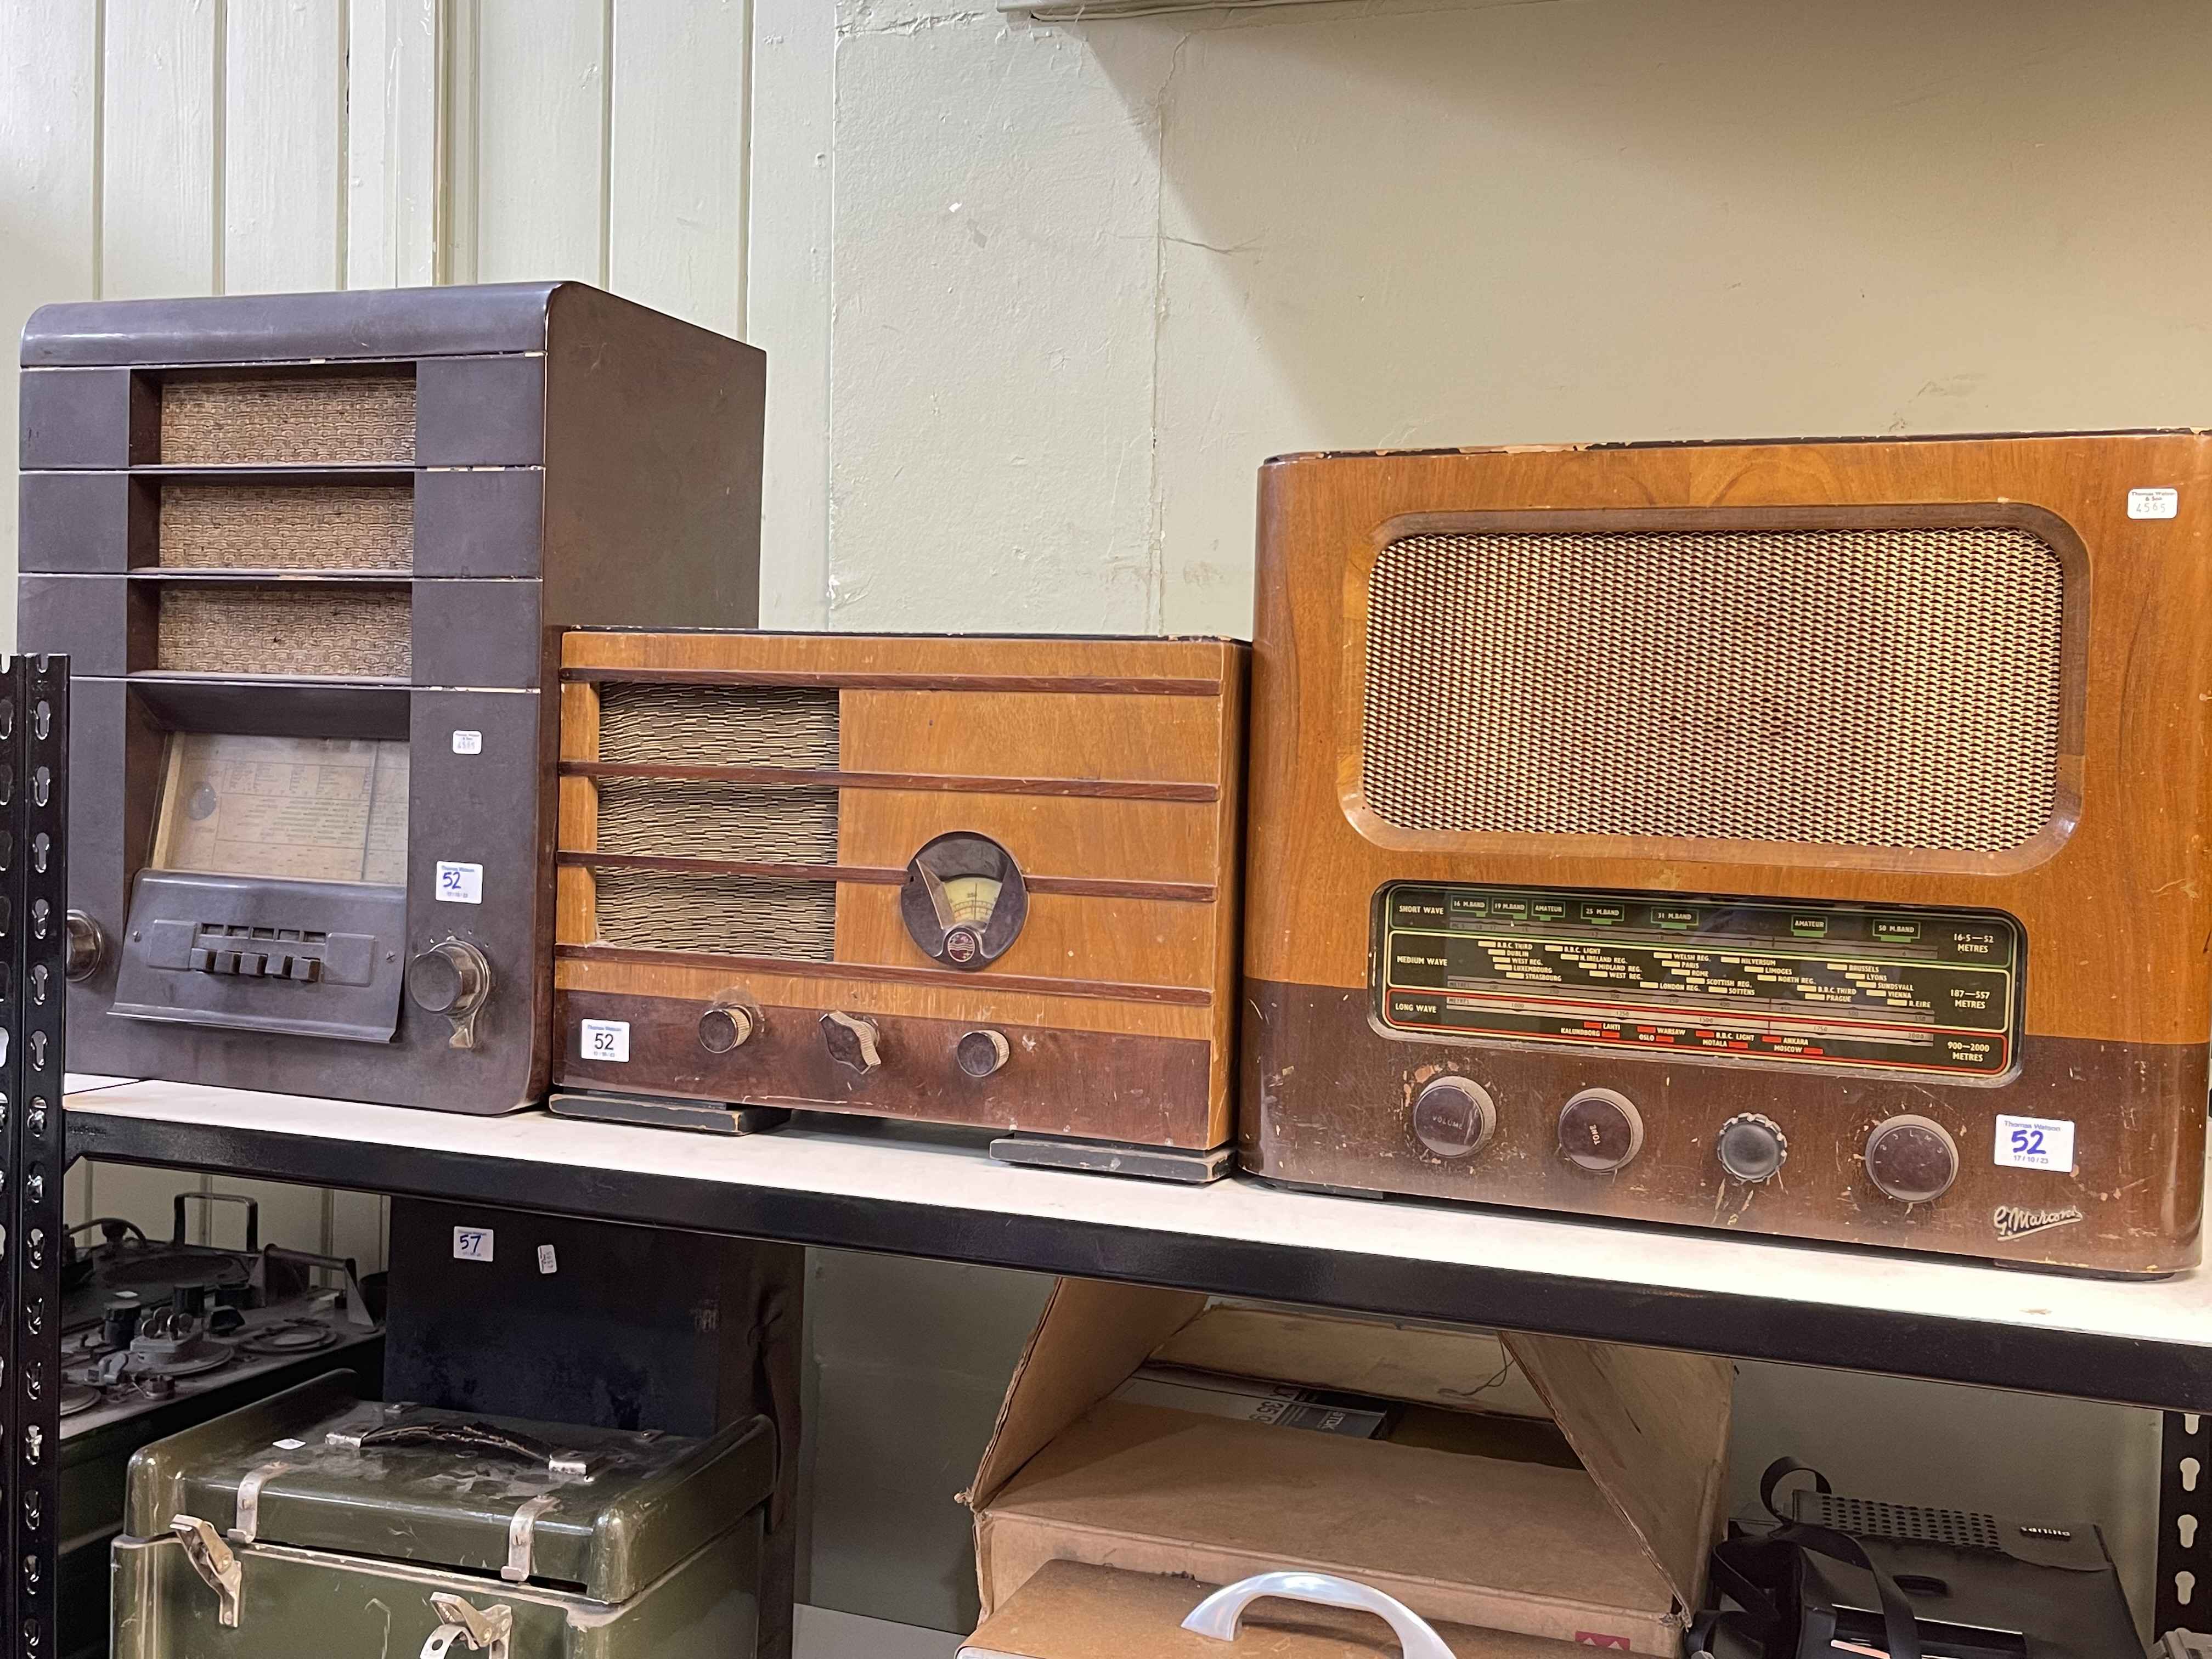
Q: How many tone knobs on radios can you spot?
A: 1